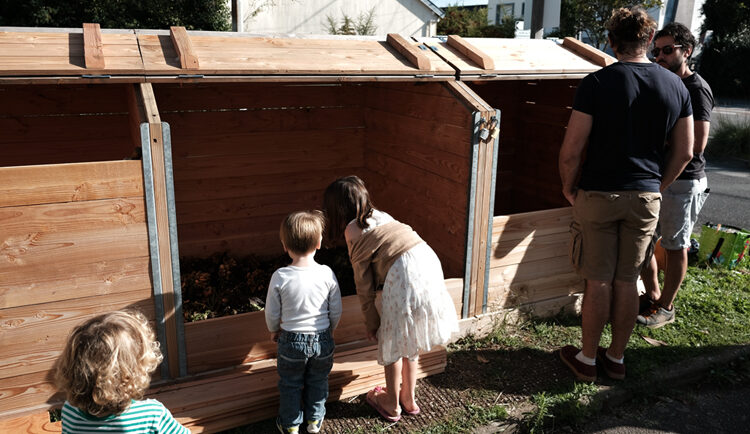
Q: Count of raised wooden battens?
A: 5